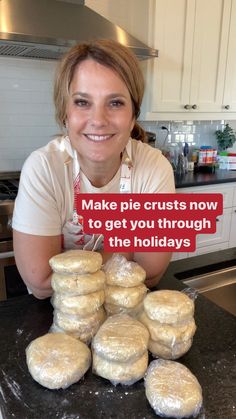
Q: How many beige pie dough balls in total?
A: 14